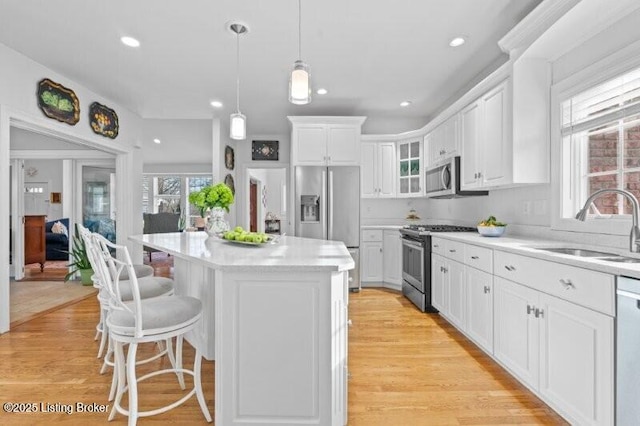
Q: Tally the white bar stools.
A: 3